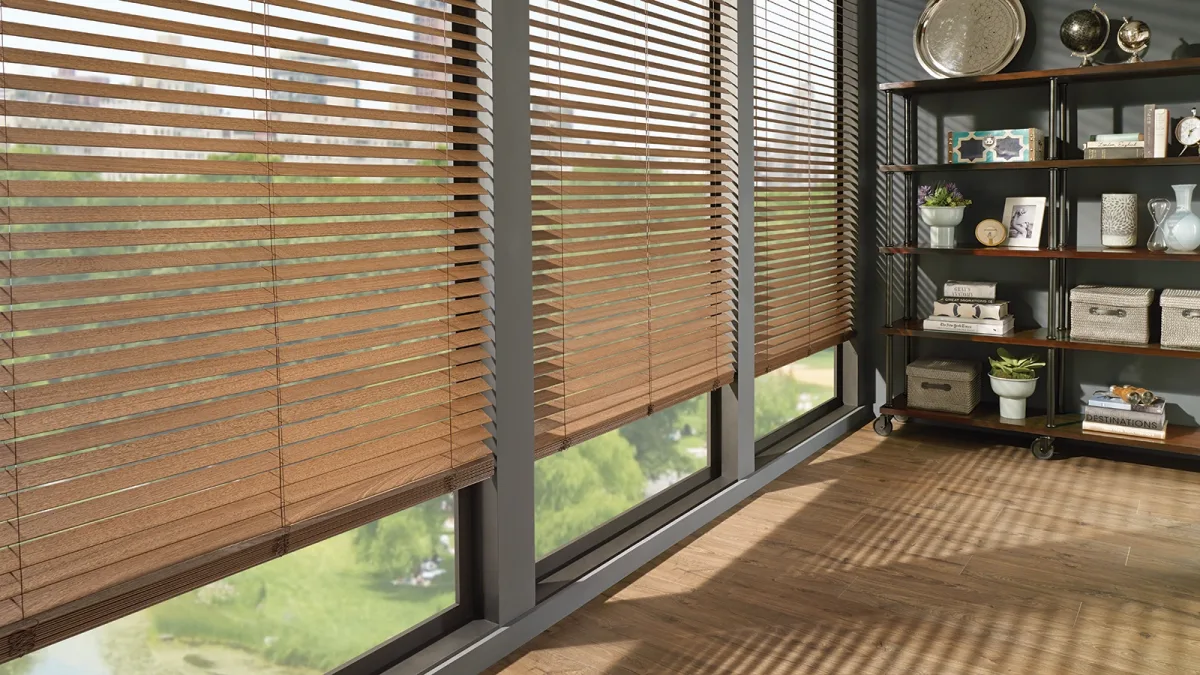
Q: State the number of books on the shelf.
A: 13